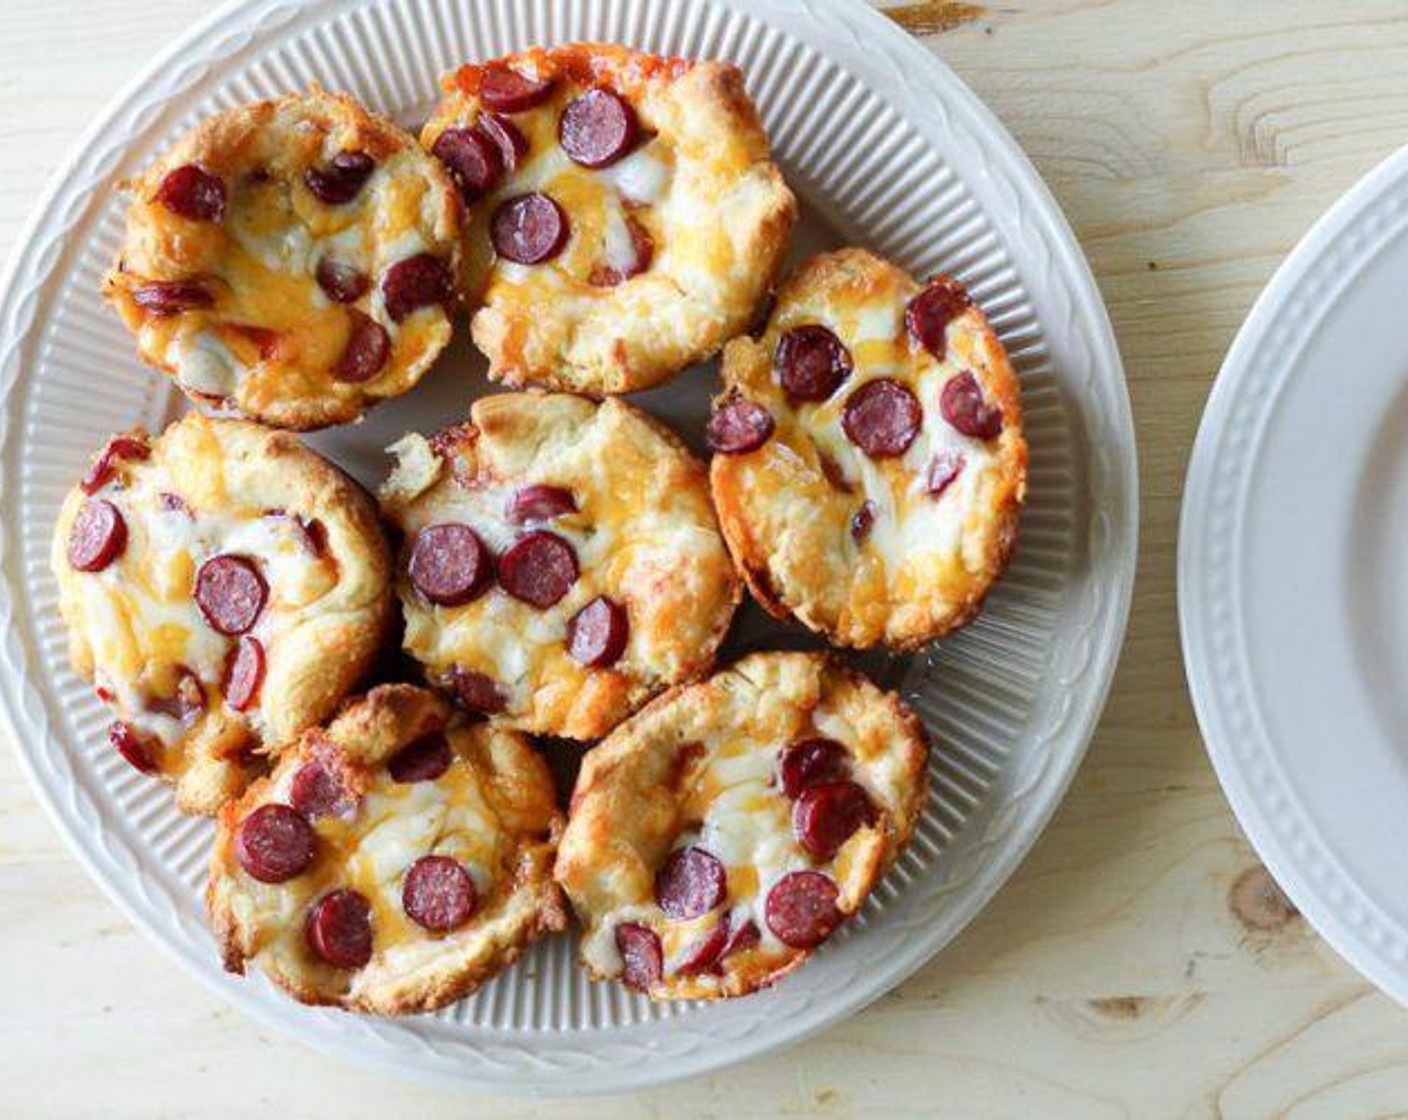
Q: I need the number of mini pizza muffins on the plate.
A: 7